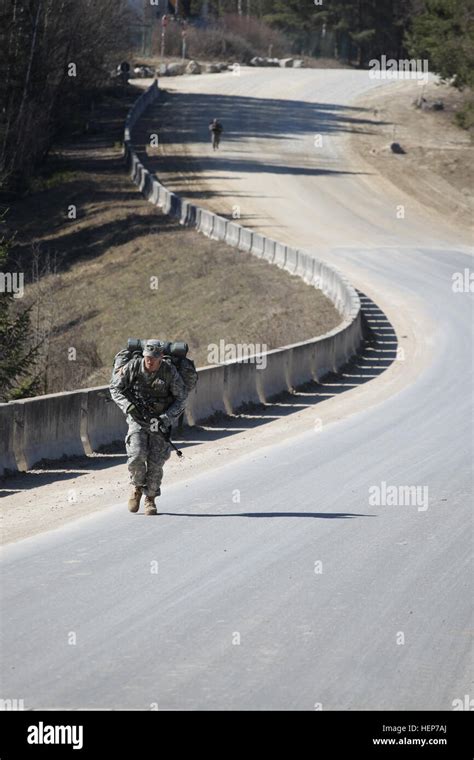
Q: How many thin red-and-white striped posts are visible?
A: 2